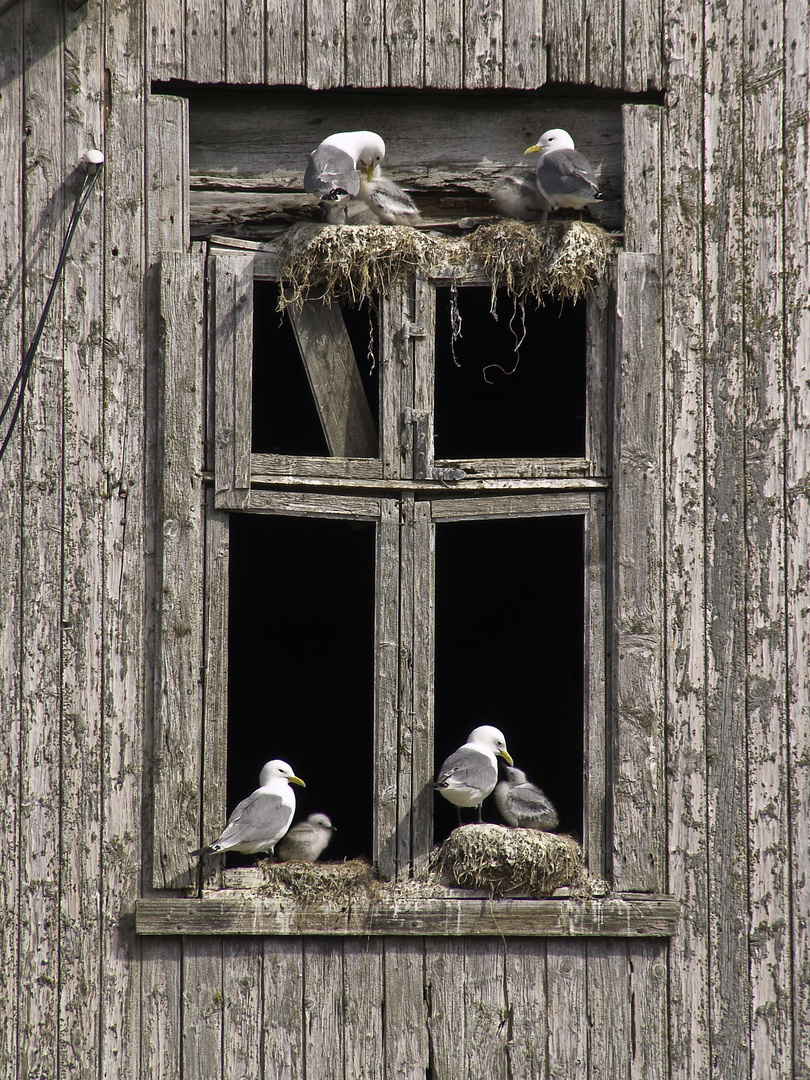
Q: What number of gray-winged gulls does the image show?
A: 4